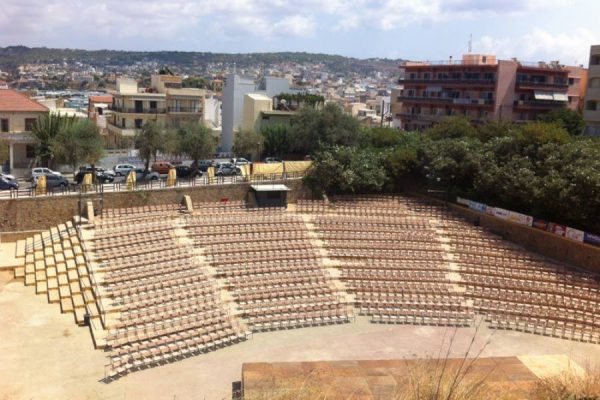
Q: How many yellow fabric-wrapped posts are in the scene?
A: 6